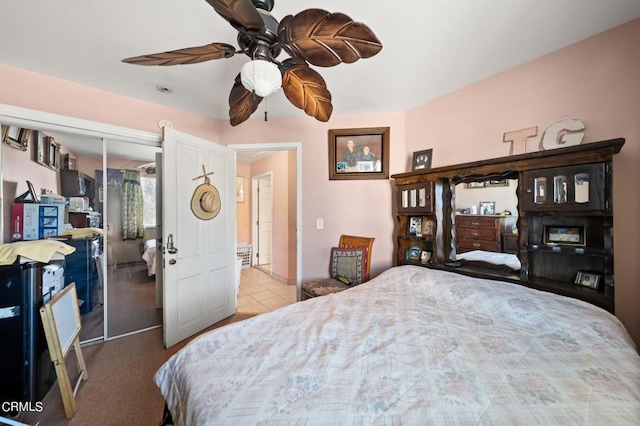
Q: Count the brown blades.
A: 5